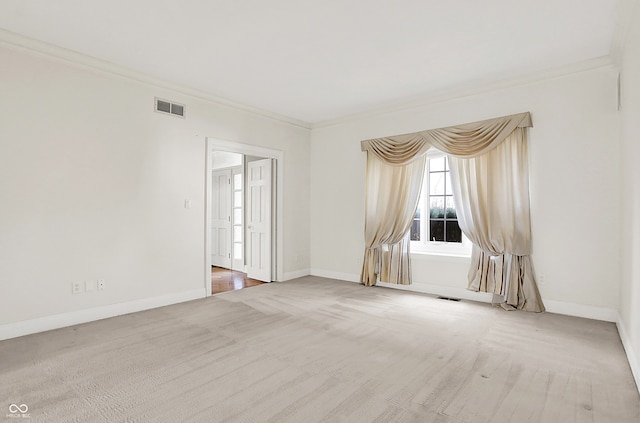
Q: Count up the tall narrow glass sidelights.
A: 1